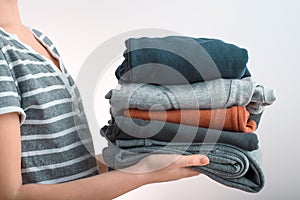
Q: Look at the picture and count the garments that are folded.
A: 5